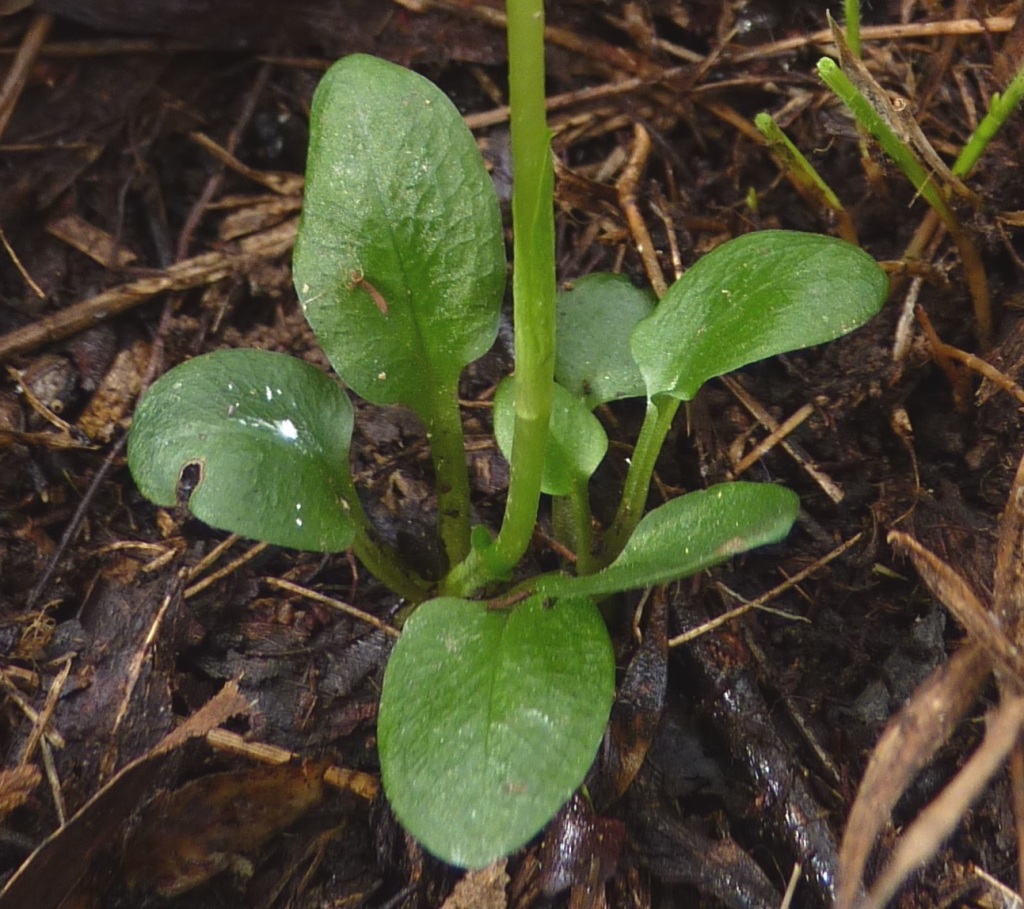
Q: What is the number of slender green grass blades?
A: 4